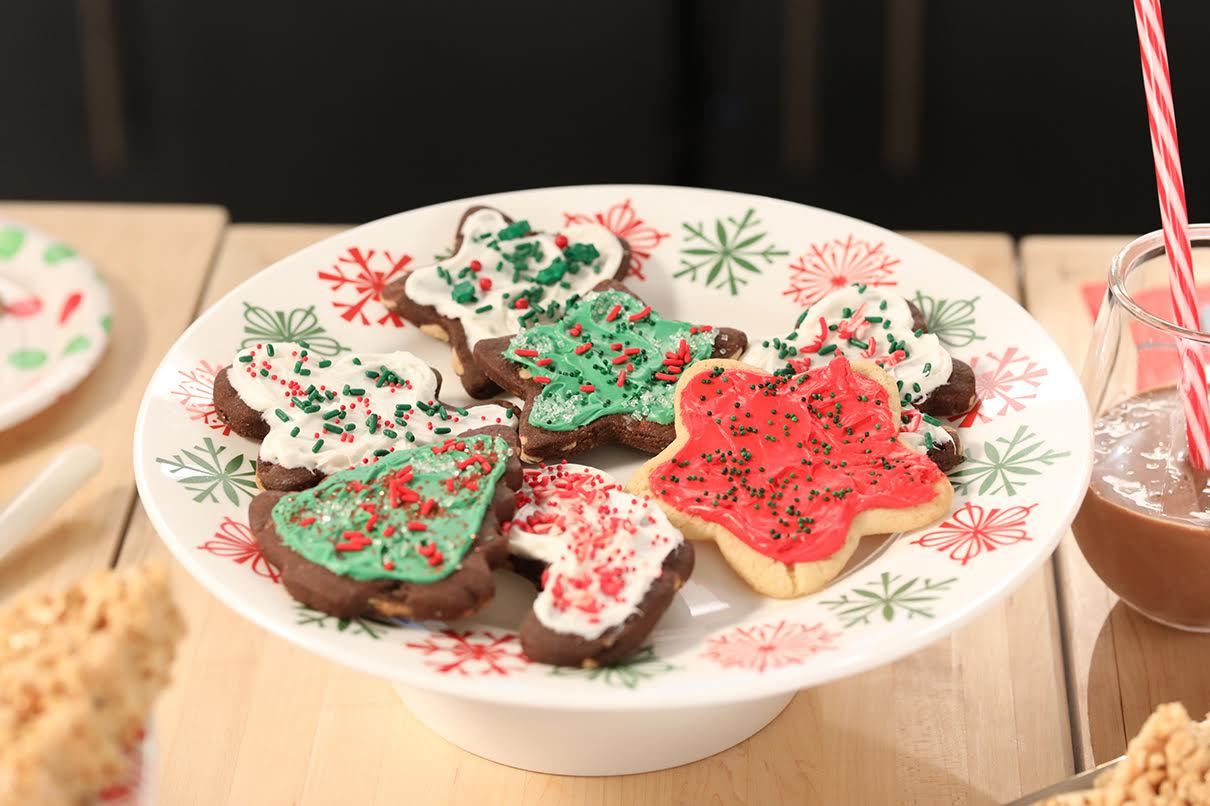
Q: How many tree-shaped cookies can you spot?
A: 1